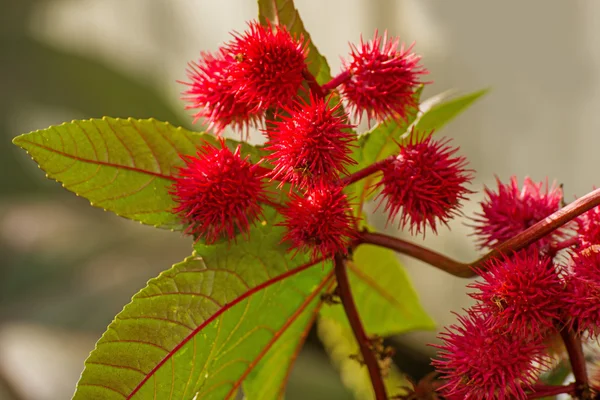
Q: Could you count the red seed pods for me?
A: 12